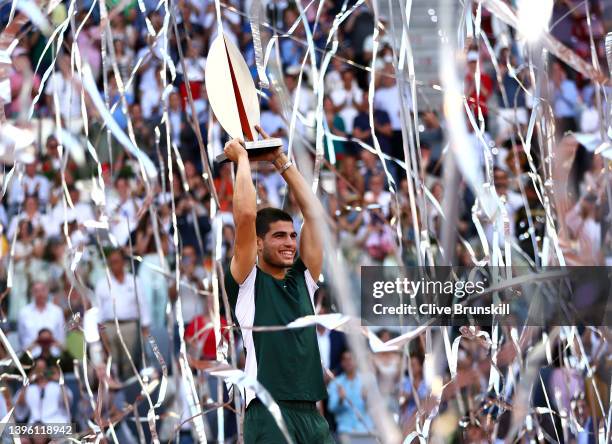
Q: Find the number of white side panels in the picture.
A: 2